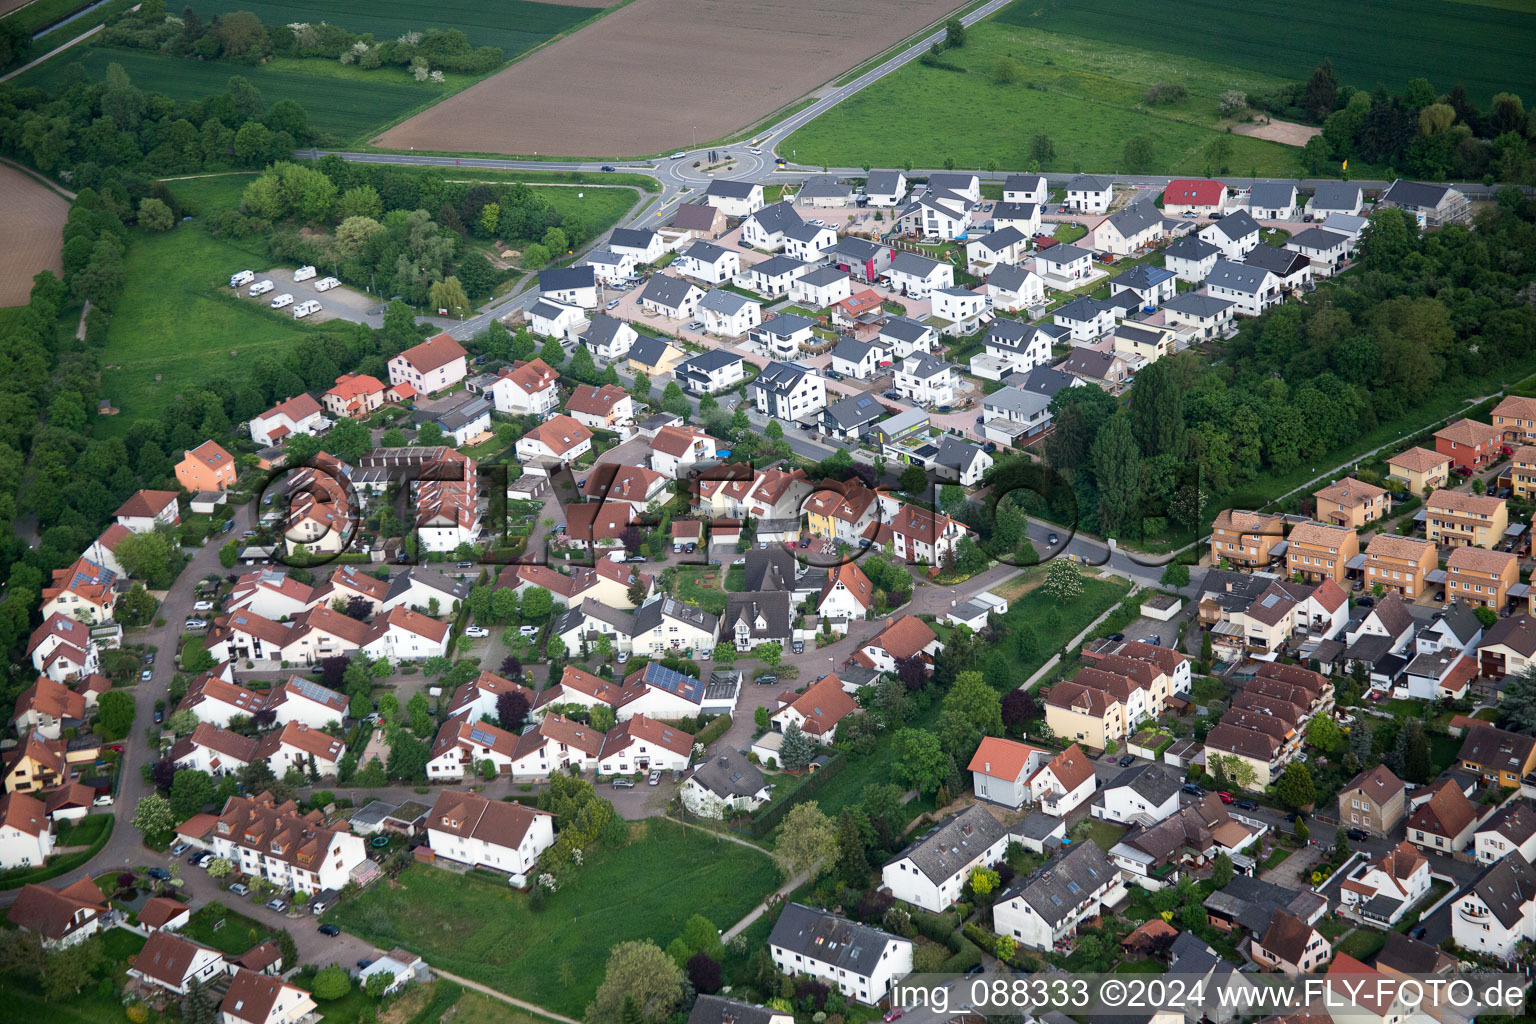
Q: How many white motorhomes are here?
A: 6